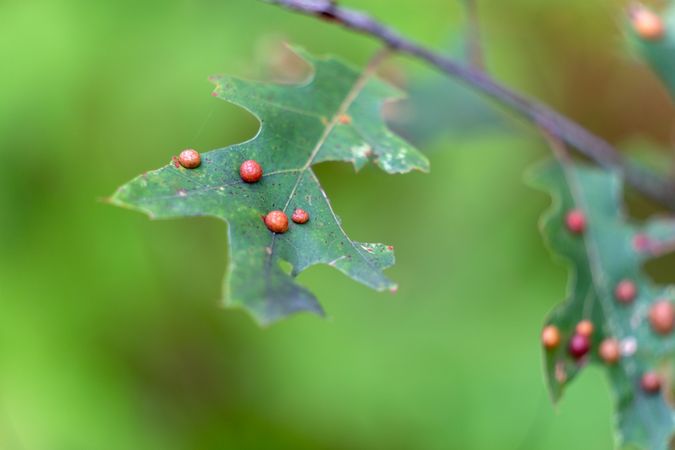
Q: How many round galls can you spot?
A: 14